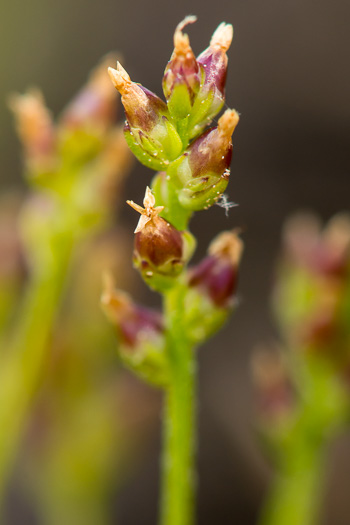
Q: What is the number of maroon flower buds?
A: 7